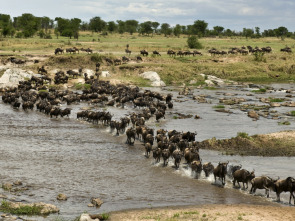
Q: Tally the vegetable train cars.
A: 0